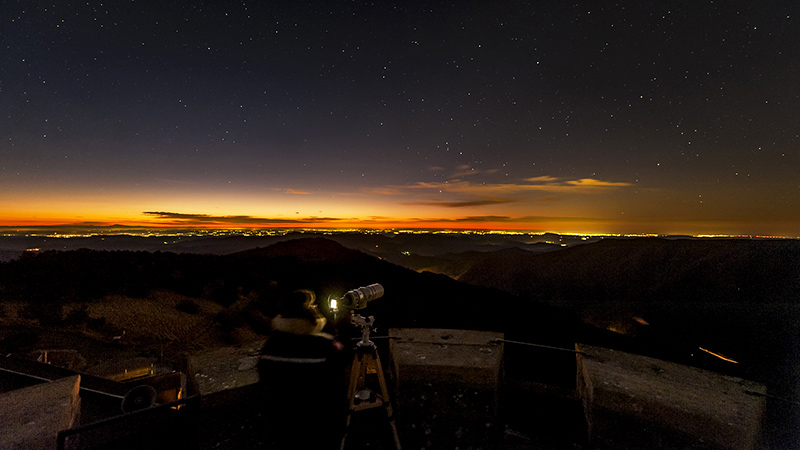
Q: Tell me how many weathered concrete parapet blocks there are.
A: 4